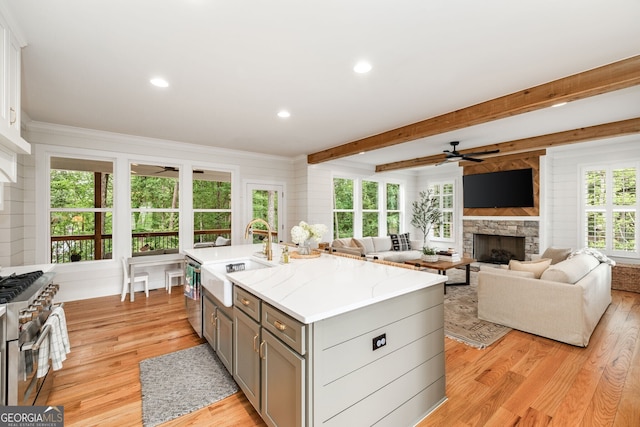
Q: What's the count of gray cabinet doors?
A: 4